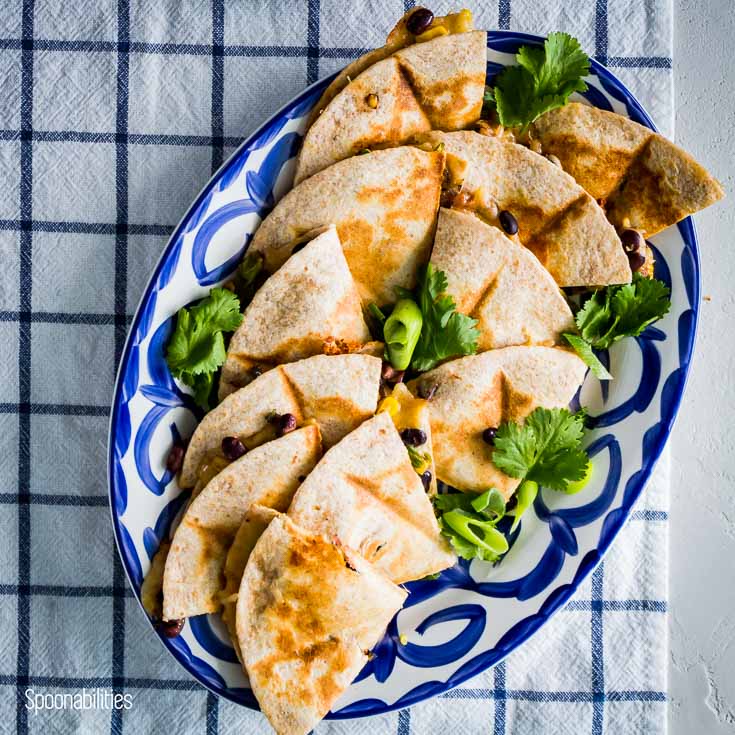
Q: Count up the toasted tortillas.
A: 11